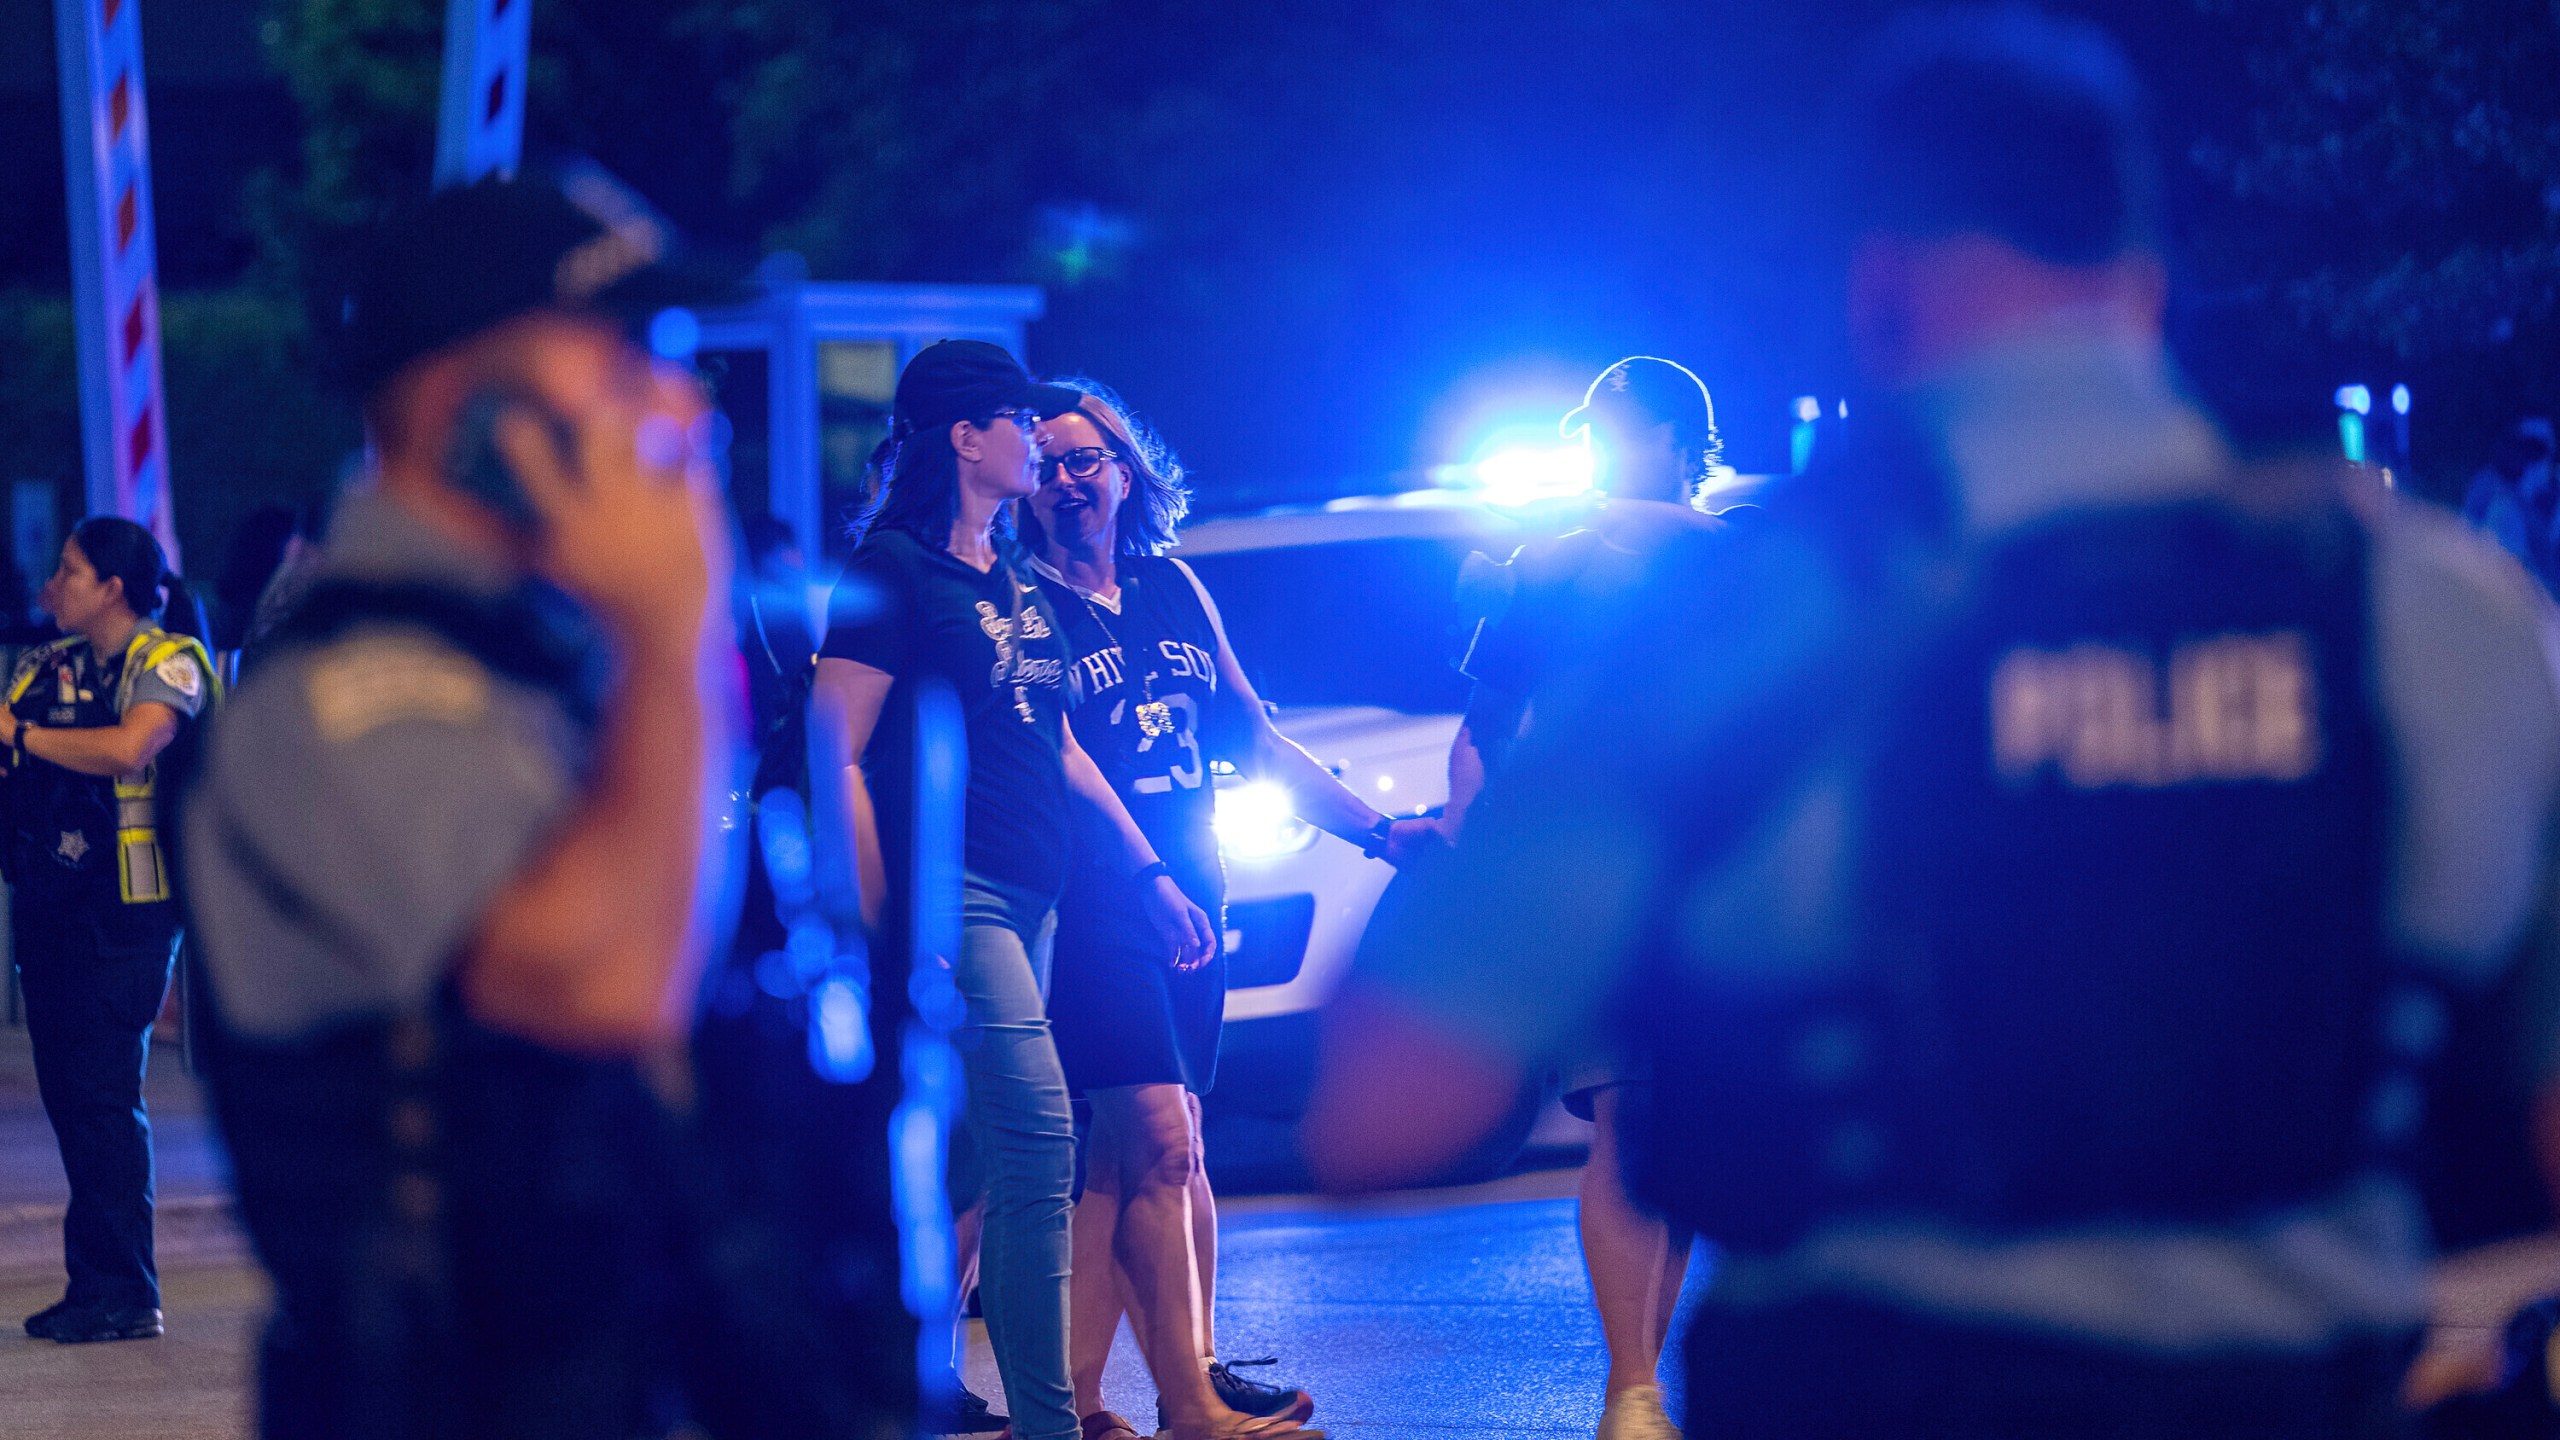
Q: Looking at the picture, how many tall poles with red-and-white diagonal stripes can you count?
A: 2